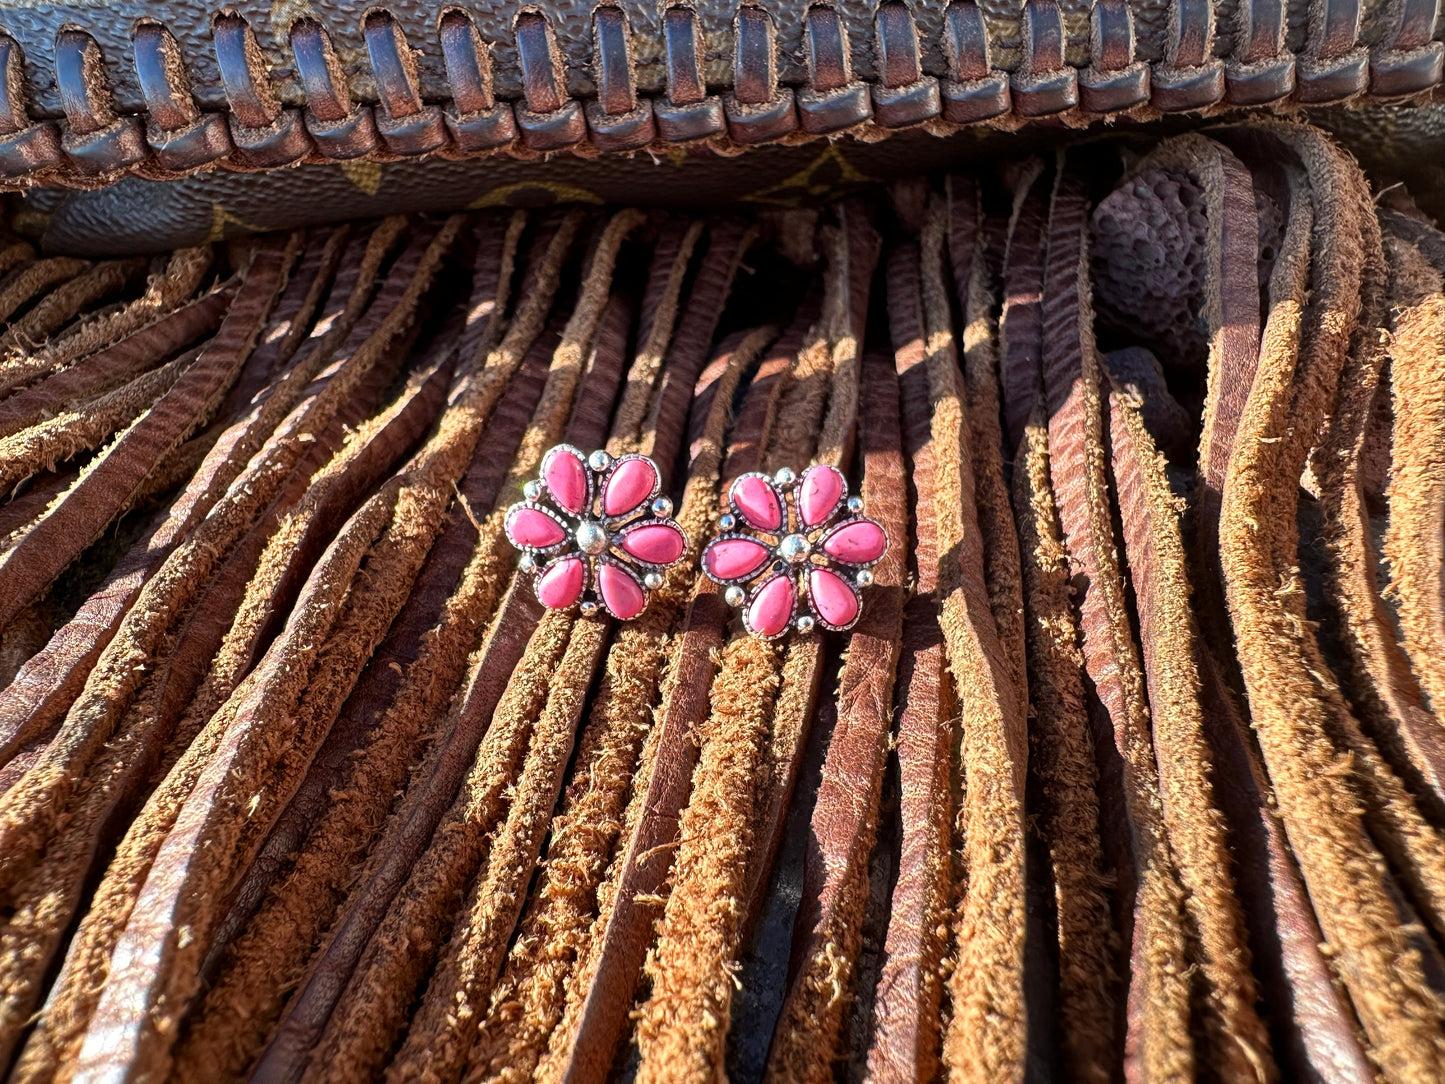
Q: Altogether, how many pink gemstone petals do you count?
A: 12